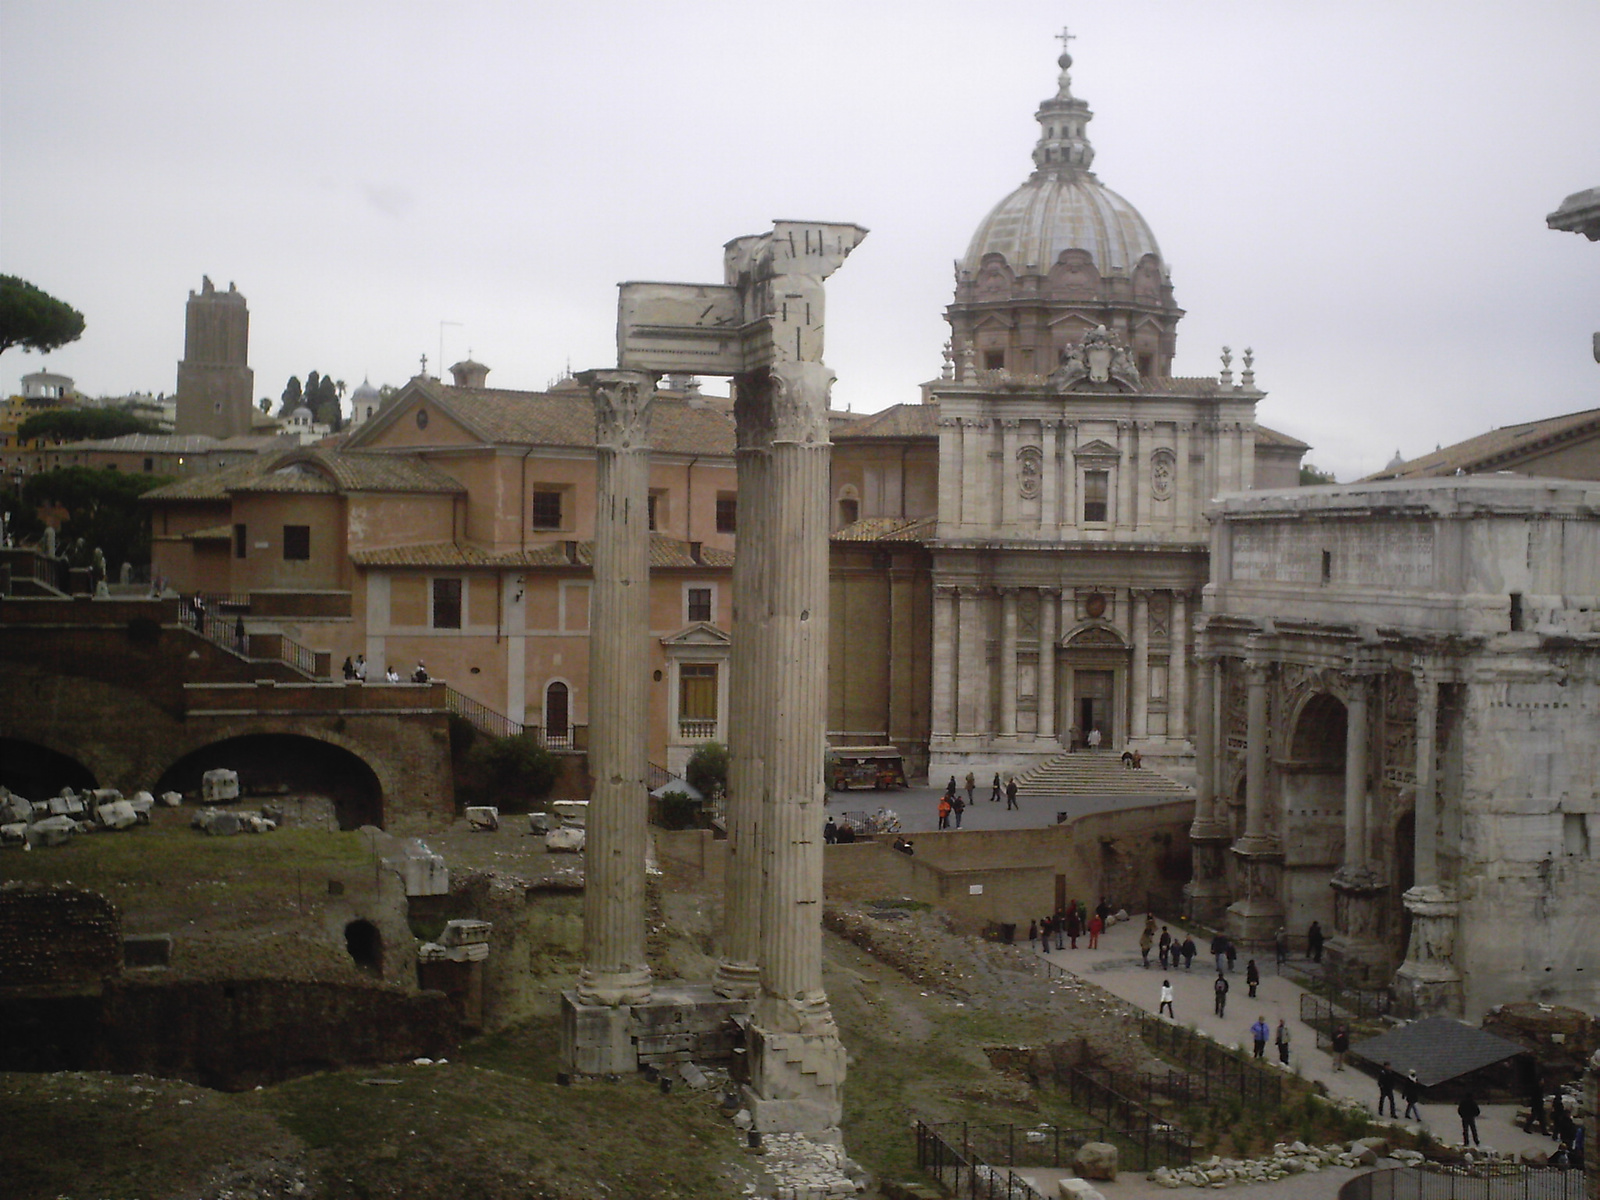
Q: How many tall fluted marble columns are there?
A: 3